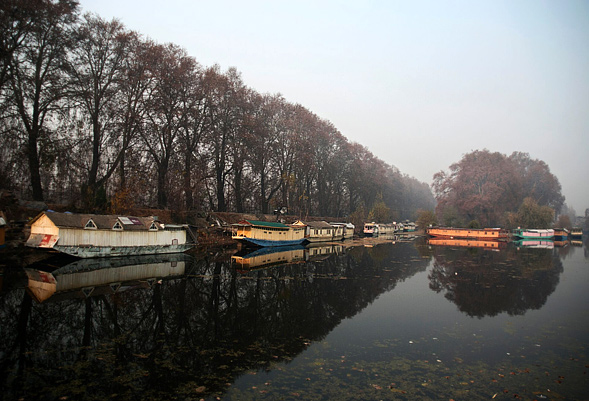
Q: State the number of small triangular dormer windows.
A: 3